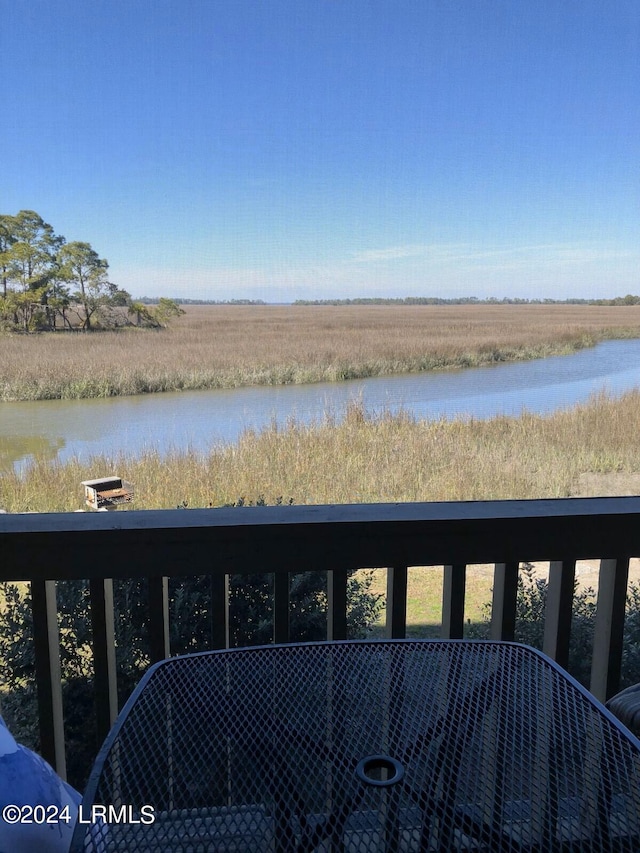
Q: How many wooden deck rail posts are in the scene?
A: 11